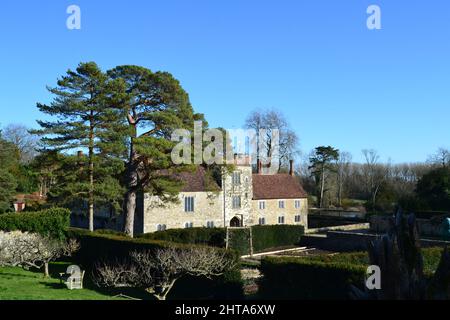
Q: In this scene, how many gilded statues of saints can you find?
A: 0